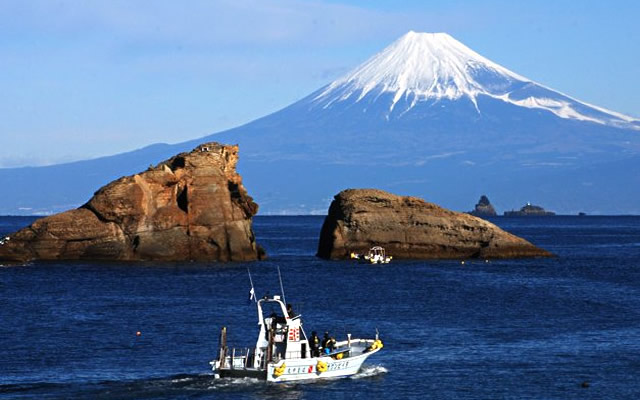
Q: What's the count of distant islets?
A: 2